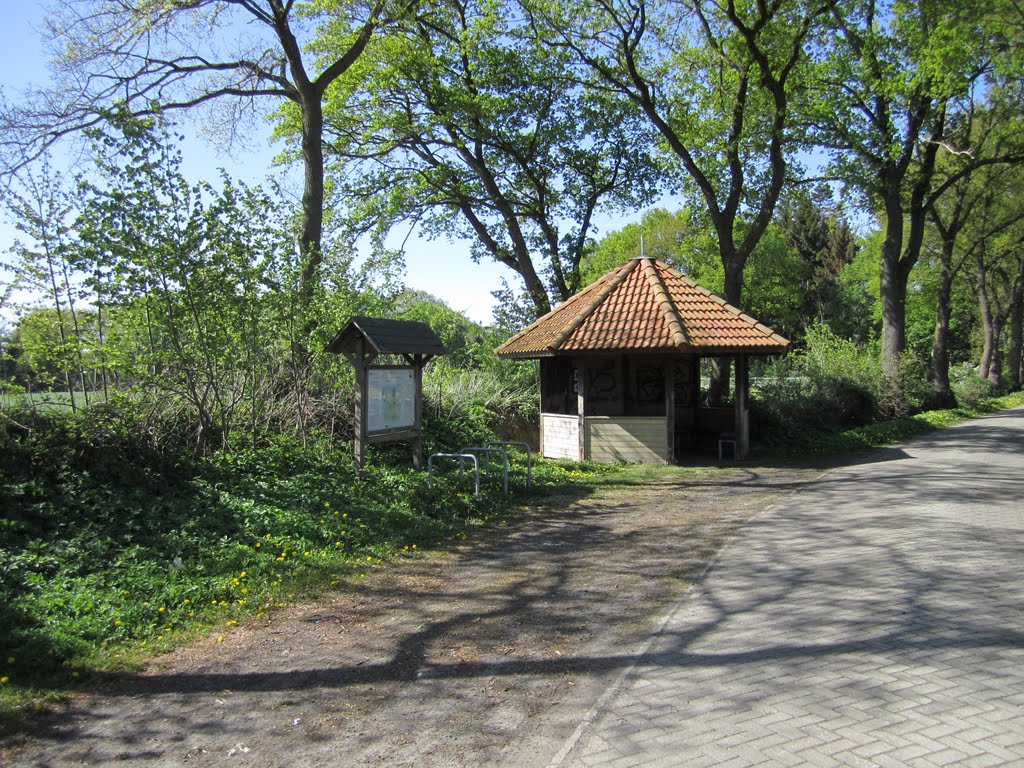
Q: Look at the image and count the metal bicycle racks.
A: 3